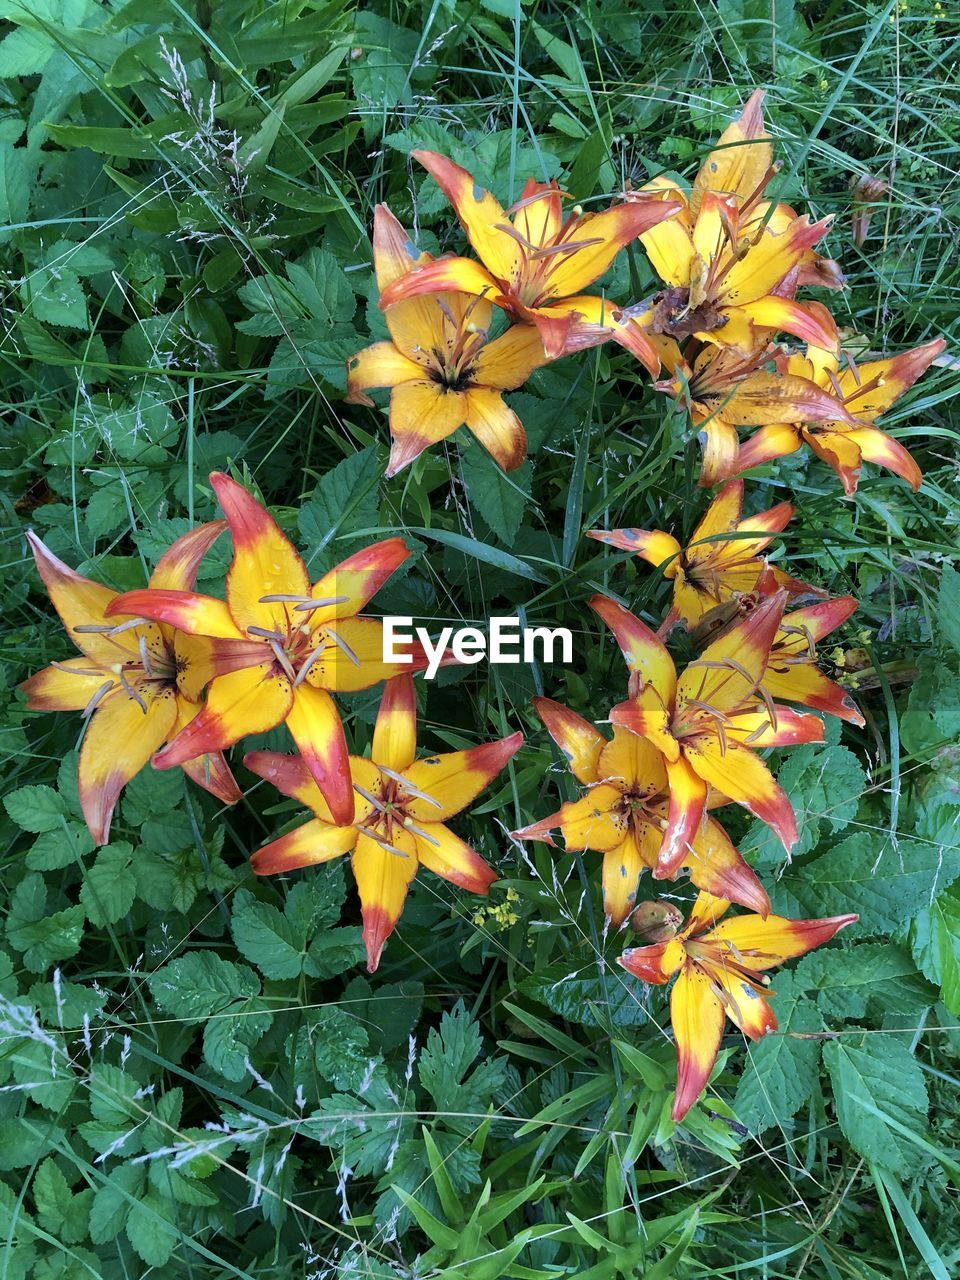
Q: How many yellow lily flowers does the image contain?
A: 13